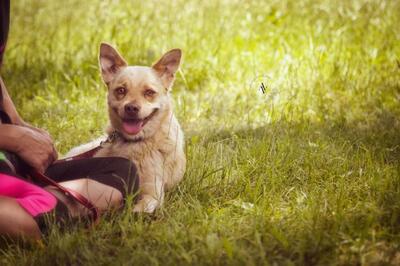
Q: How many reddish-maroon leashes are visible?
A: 1